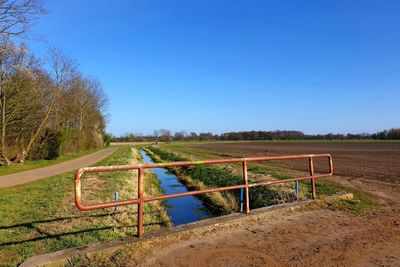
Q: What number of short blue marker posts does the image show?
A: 3